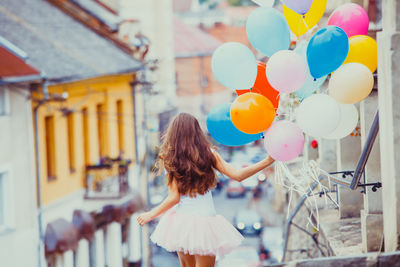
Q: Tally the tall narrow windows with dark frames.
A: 5